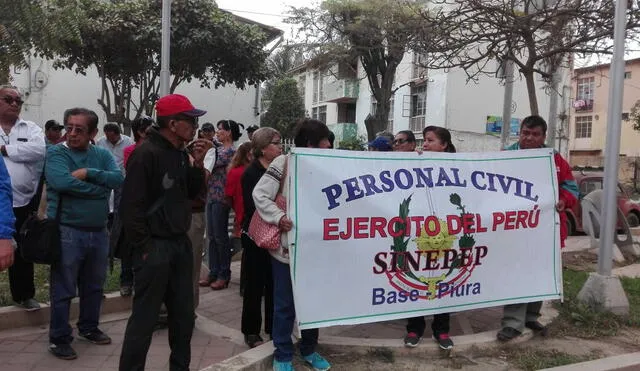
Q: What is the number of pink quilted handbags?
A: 1